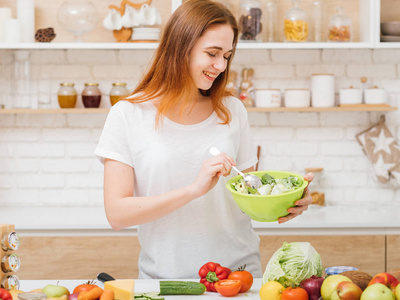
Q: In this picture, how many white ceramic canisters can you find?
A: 5